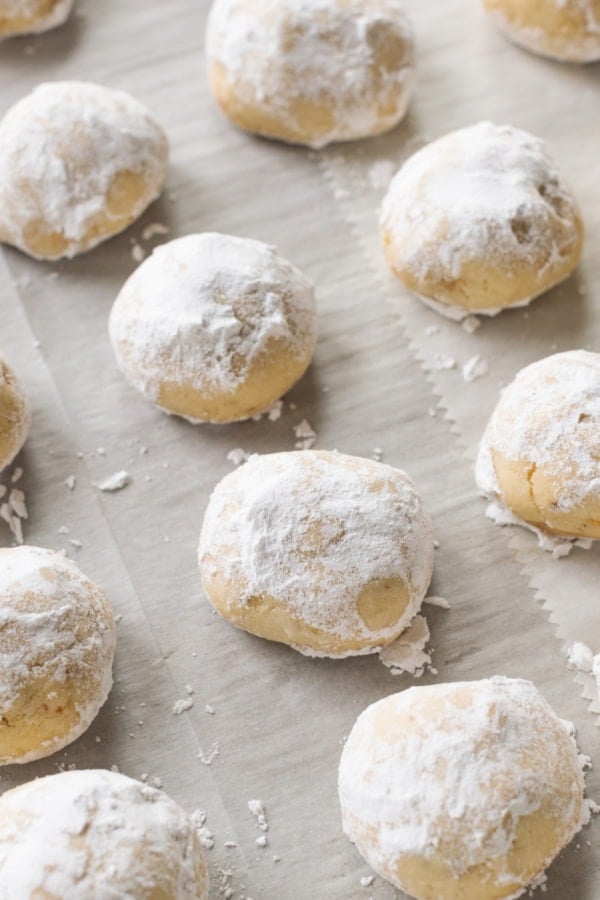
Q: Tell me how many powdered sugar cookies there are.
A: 12